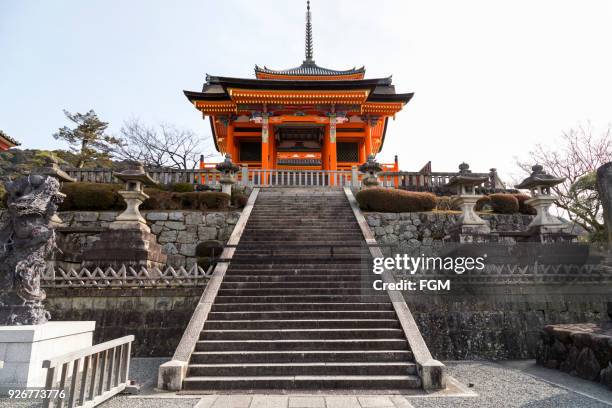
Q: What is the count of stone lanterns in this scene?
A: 6